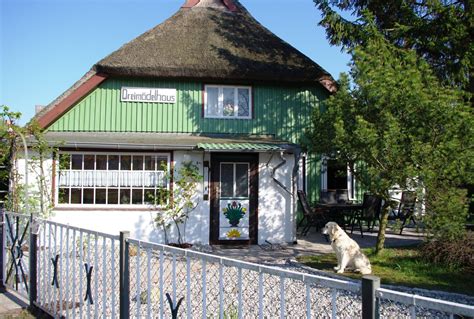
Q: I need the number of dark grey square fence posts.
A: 4